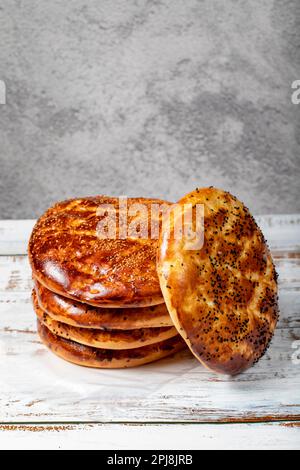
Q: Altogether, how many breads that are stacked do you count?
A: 4